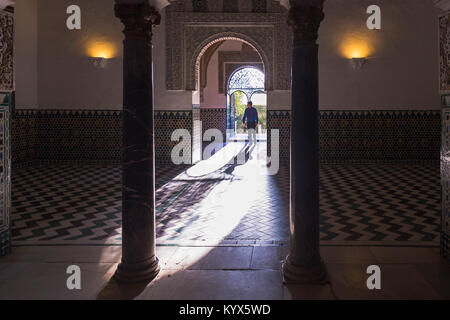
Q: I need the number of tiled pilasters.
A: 2